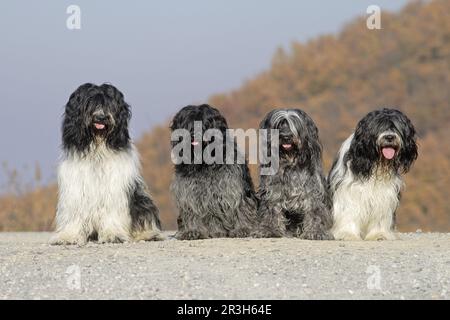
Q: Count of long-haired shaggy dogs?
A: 4